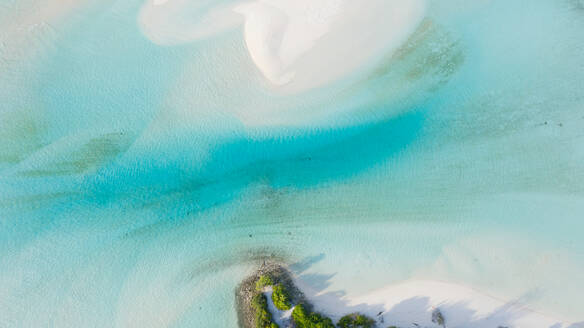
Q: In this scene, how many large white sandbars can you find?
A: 1